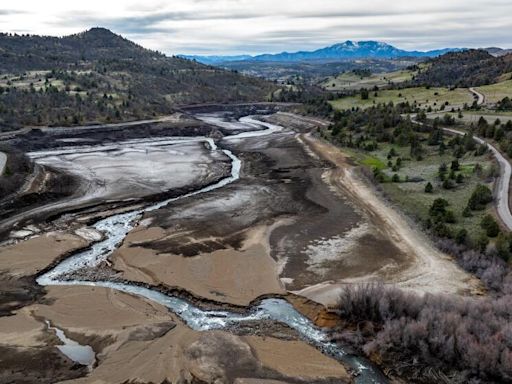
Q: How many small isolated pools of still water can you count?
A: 1